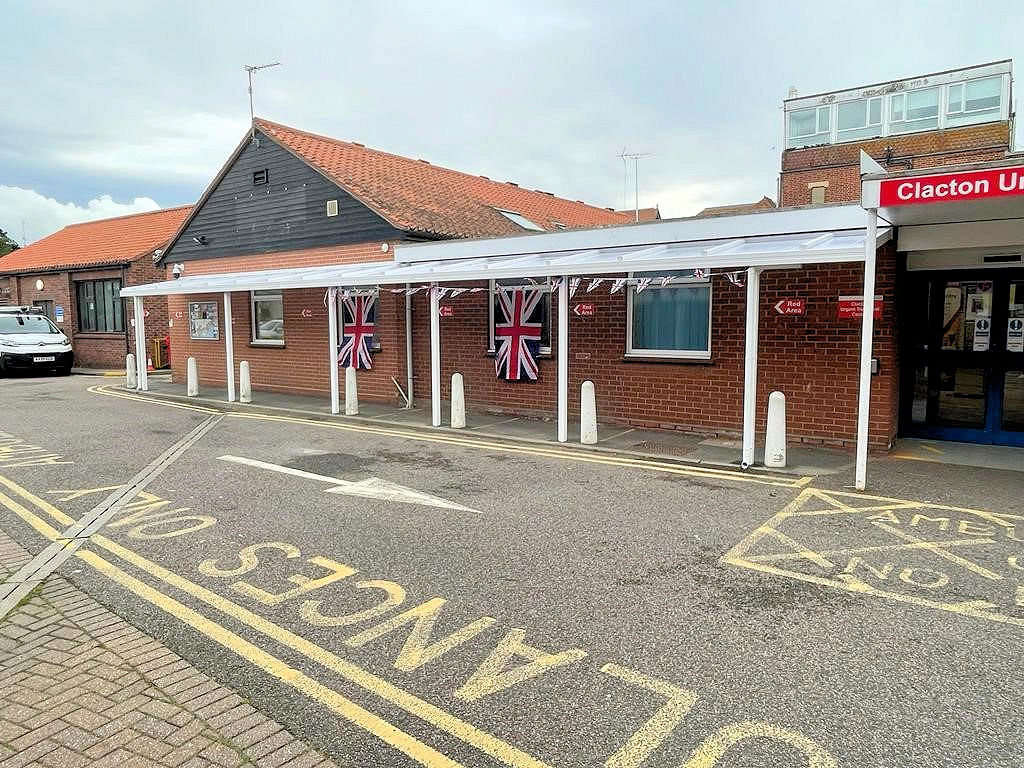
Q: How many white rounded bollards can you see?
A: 7